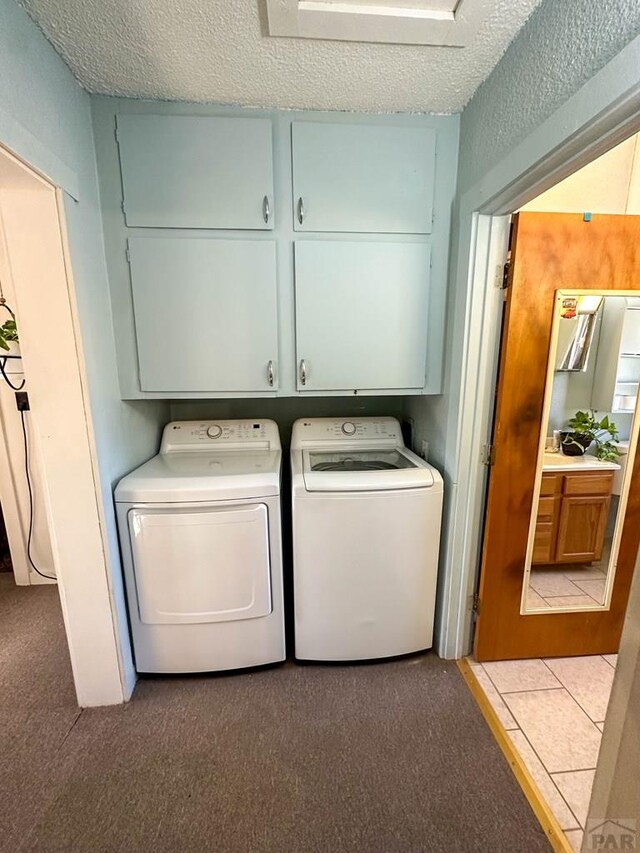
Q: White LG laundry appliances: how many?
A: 2